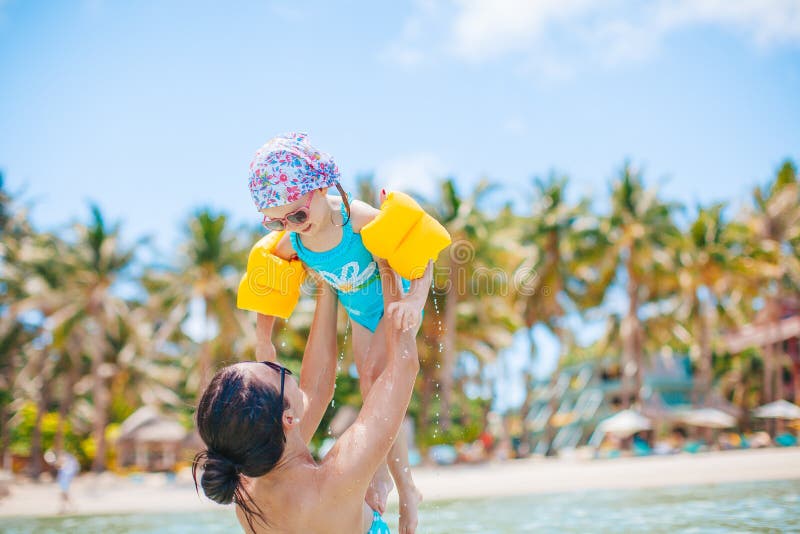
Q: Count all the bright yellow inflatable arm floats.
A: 2